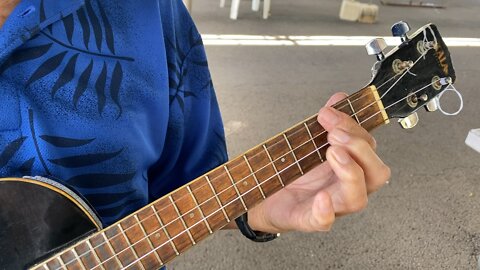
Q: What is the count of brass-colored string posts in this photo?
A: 4